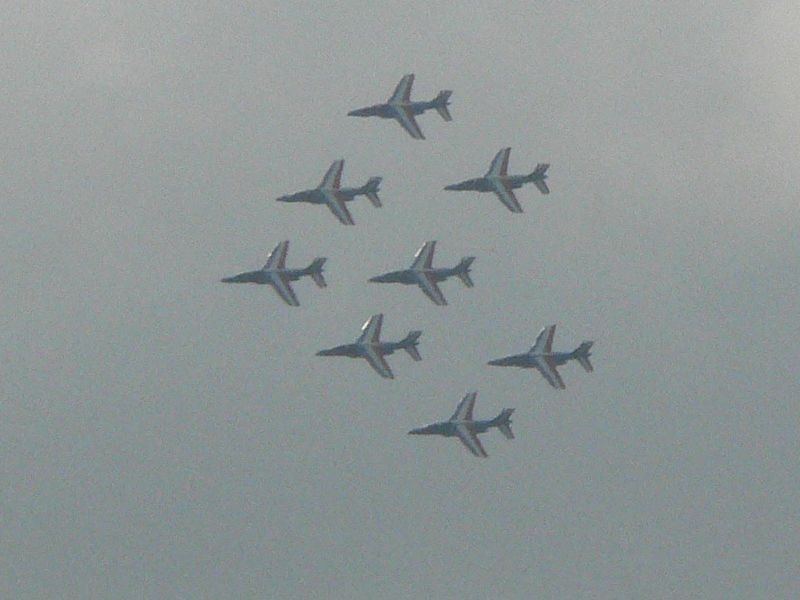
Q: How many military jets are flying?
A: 8